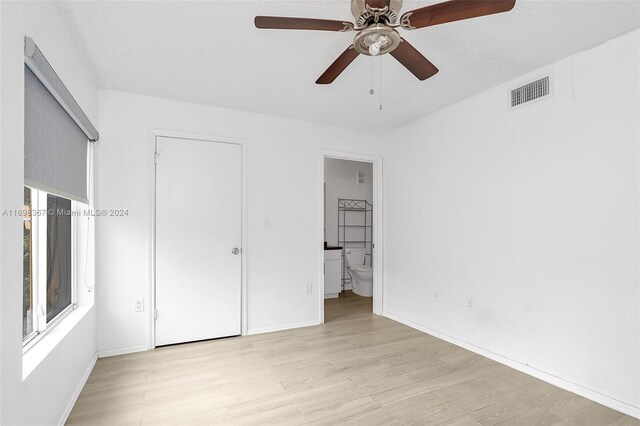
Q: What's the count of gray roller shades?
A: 1